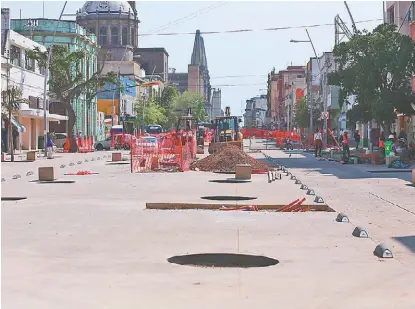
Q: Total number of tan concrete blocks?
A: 4